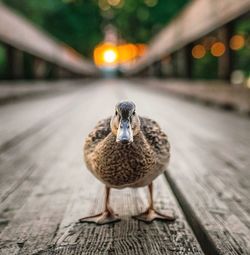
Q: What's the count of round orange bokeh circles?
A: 3